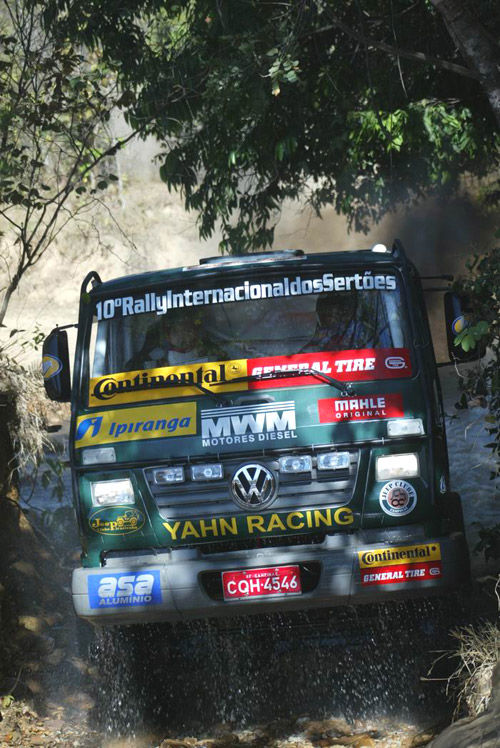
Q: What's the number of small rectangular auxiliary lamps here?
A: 4